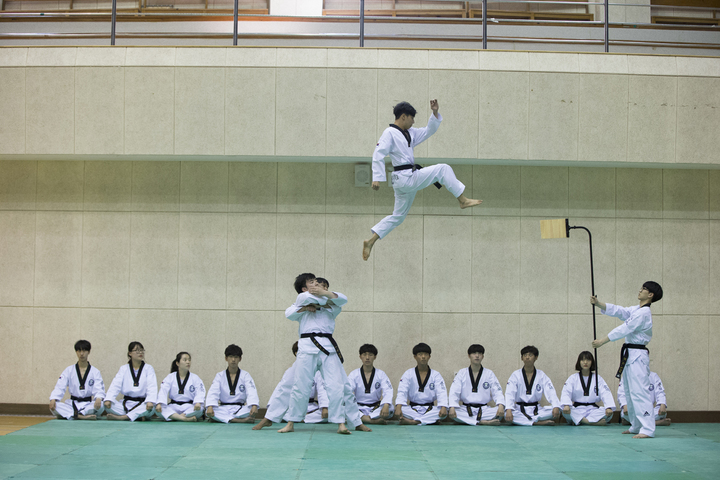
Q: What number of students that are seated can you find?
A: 11